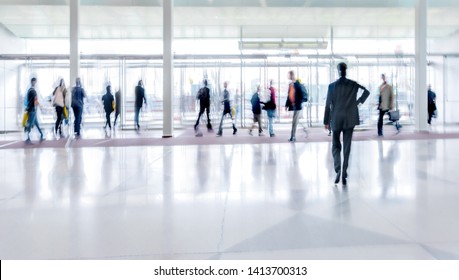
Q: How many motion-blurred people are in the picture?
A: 13